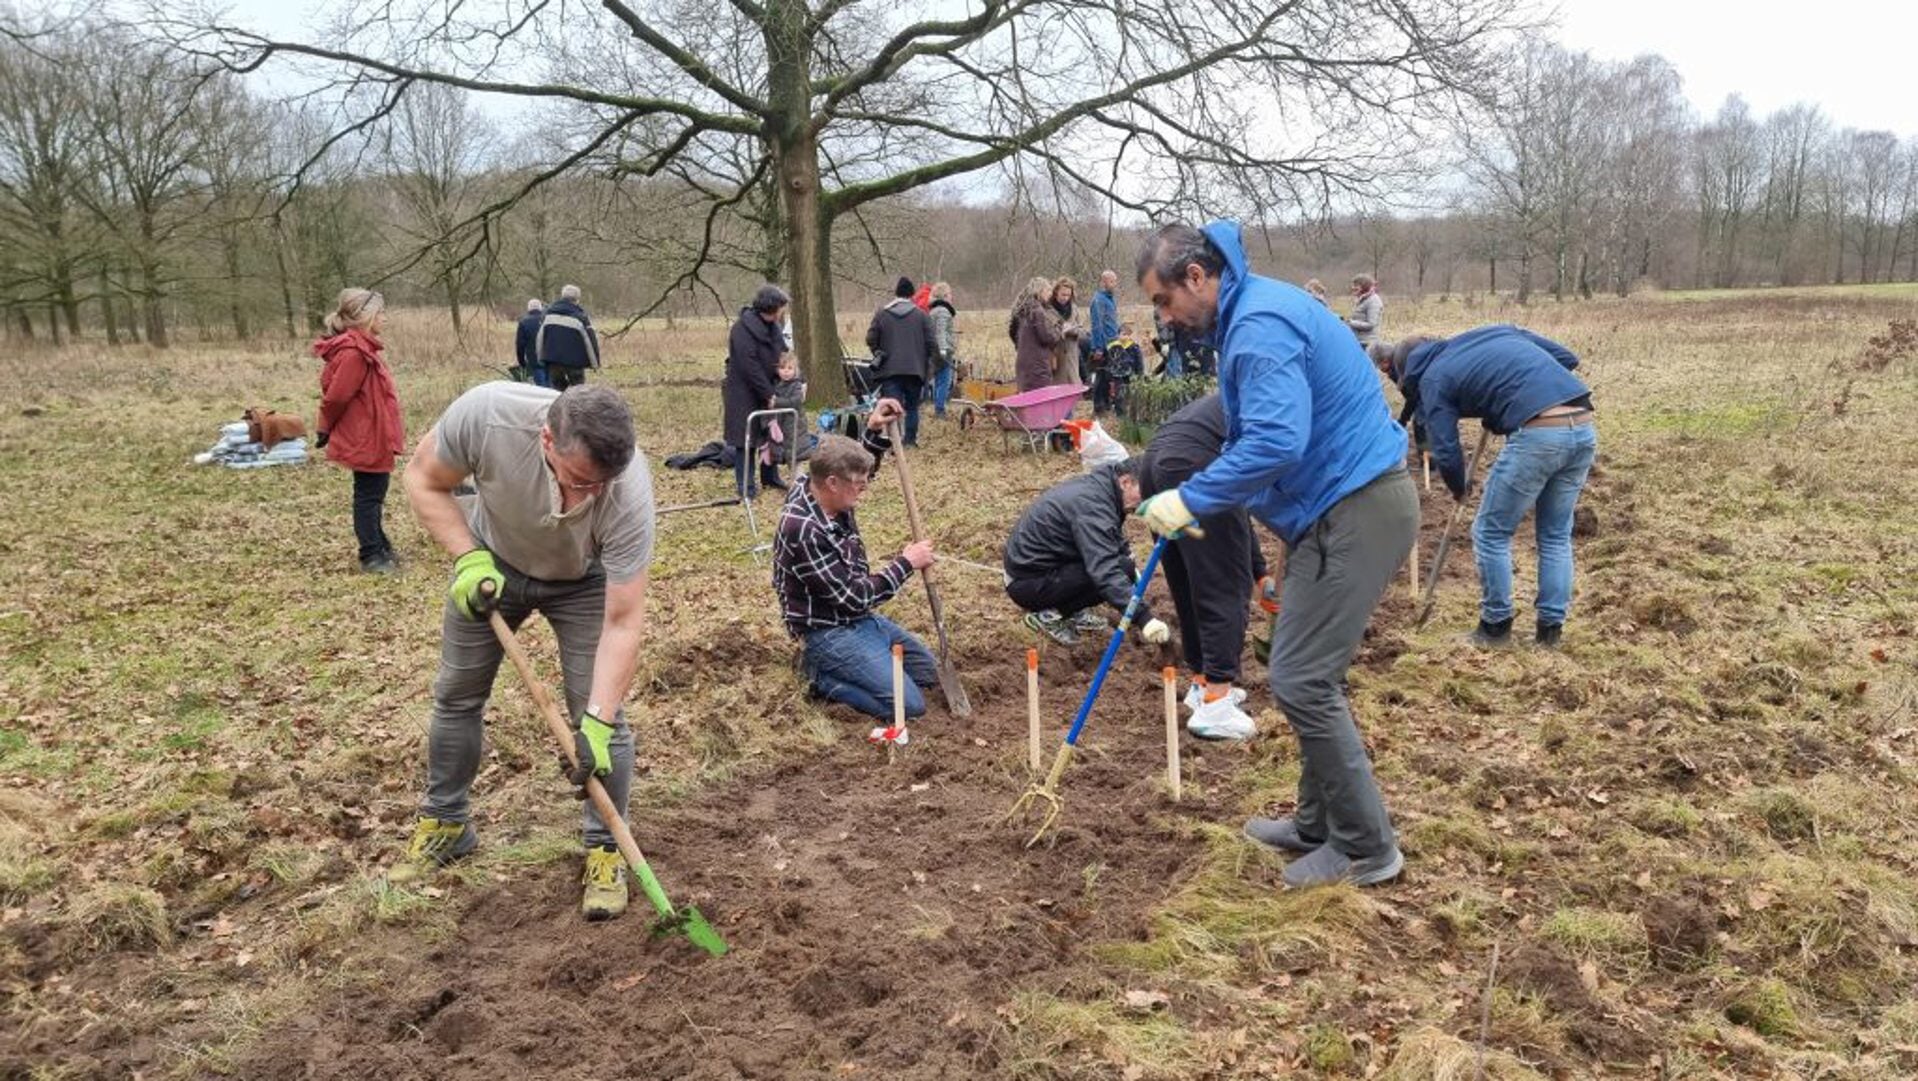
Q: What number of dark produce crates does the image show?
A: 0